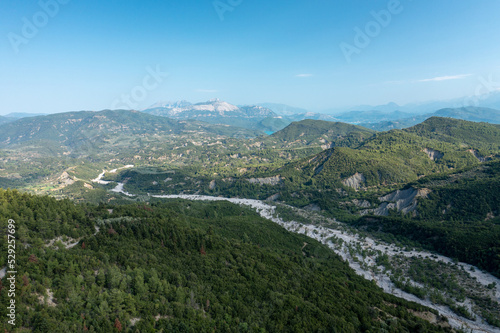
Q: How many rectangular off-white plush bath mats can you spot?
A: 0